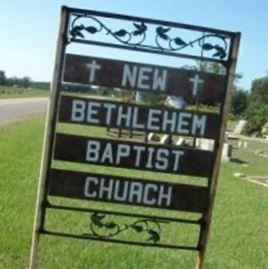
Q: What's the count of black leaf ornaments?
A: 12